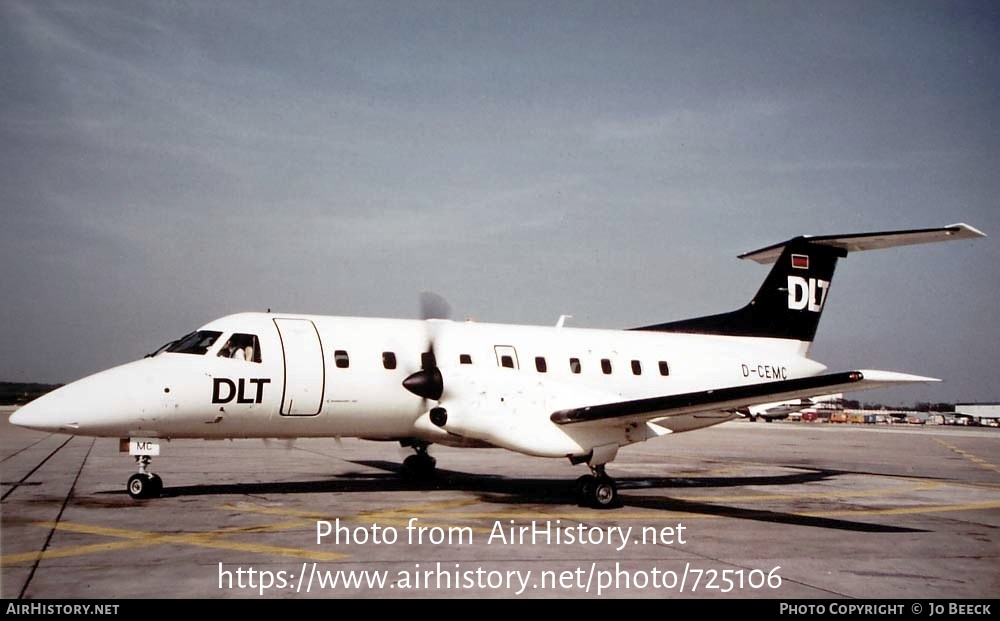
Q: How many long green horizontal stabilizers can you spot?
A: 0